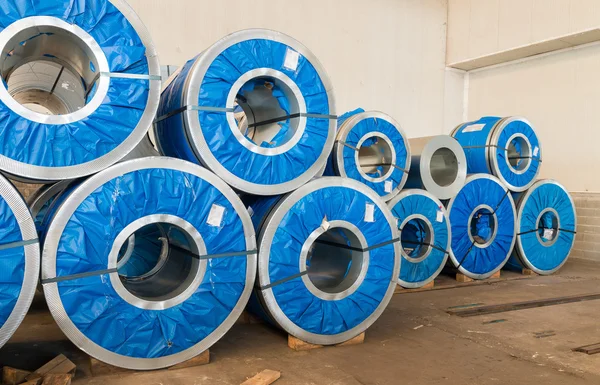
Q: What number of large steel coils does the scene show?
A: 11